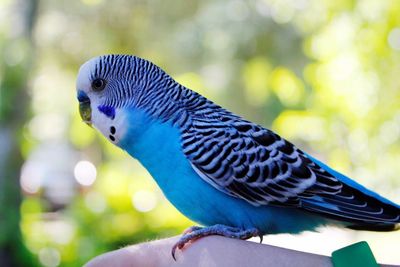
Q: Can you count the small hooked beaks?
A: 1